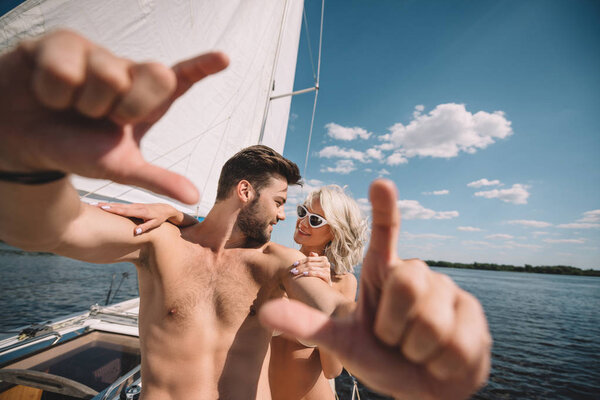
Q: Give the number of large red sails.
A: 0